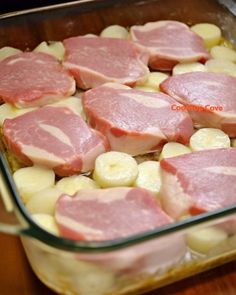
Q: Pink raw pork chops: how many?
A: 8